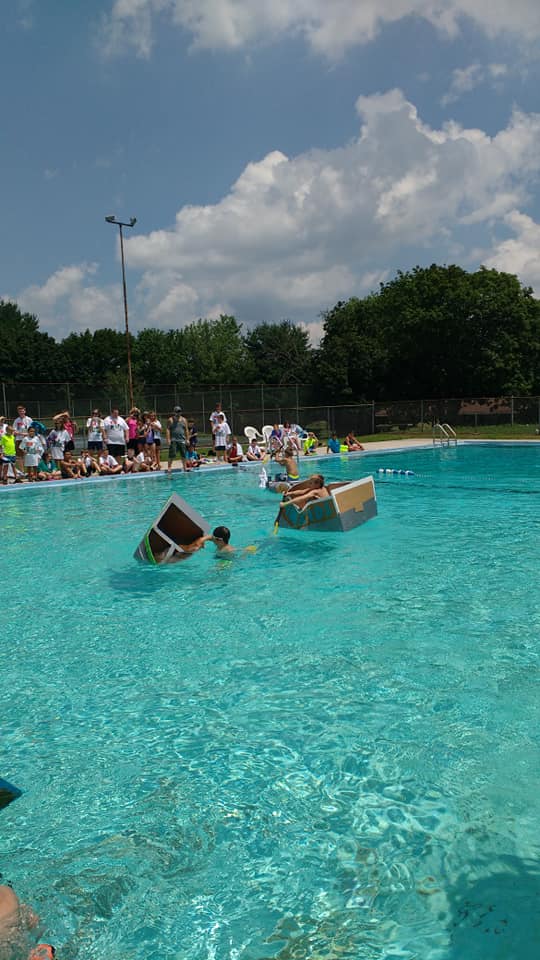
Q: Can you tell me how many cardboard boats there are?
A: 3